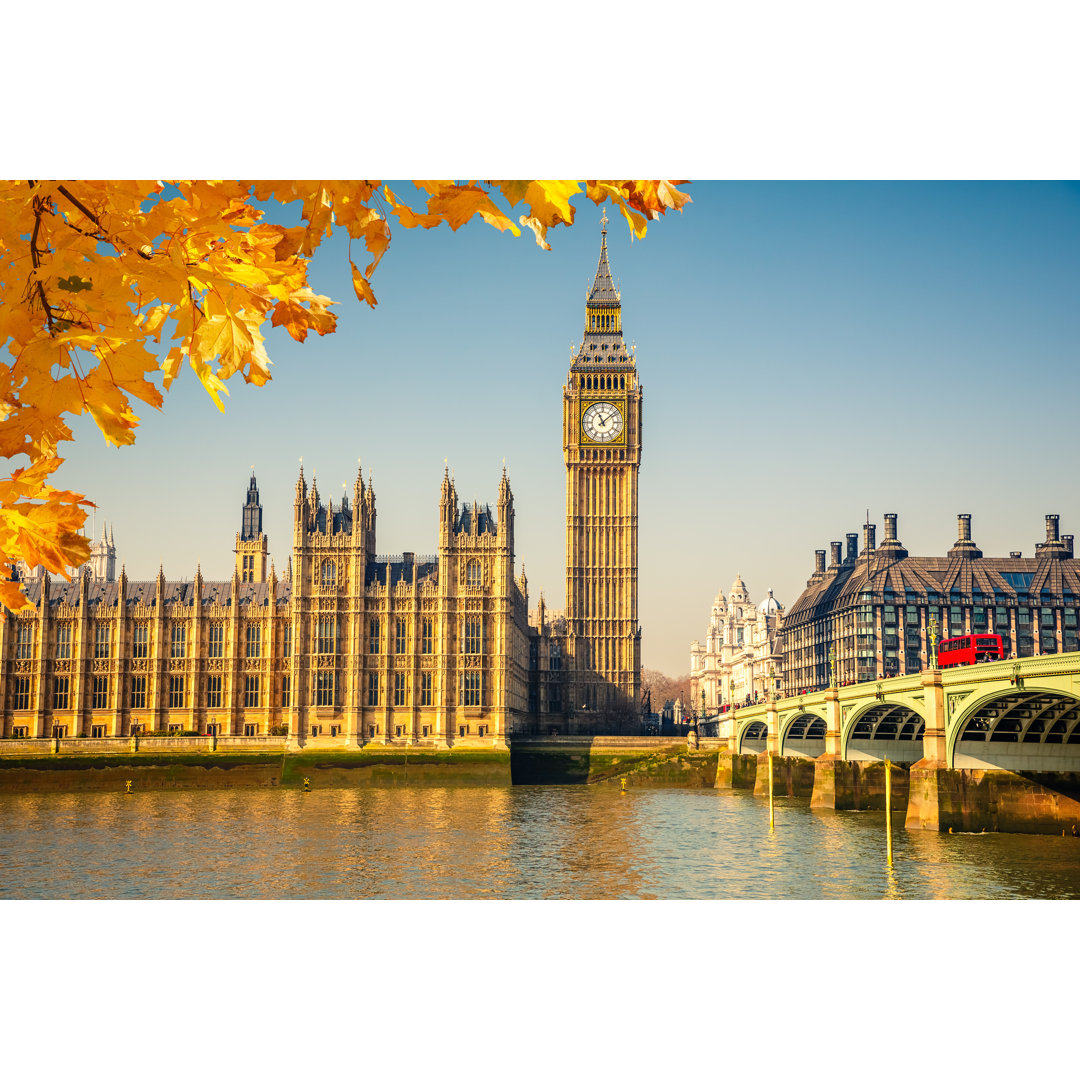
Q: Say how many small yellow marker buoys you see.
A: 3